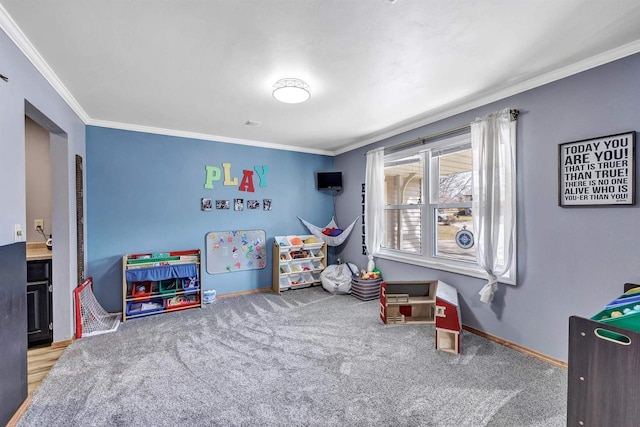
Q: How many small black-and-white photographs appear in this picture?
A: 5